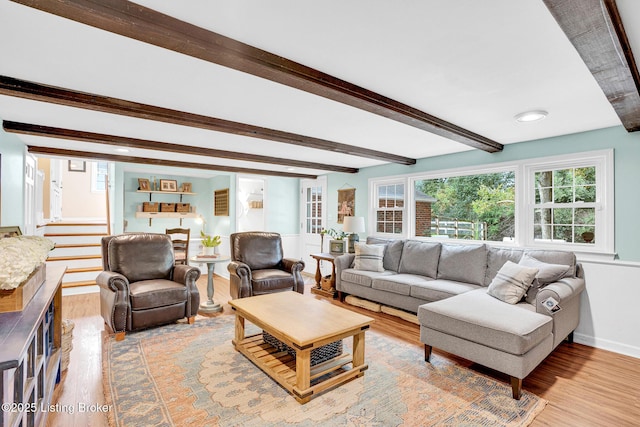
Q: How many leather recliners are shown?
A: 2